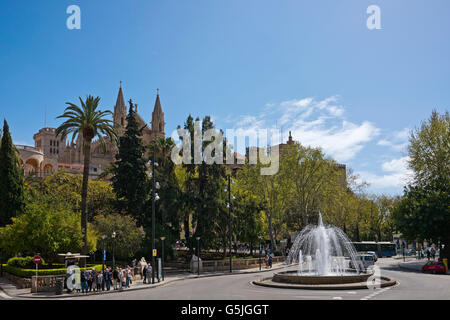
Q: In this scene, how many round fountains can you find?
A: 1